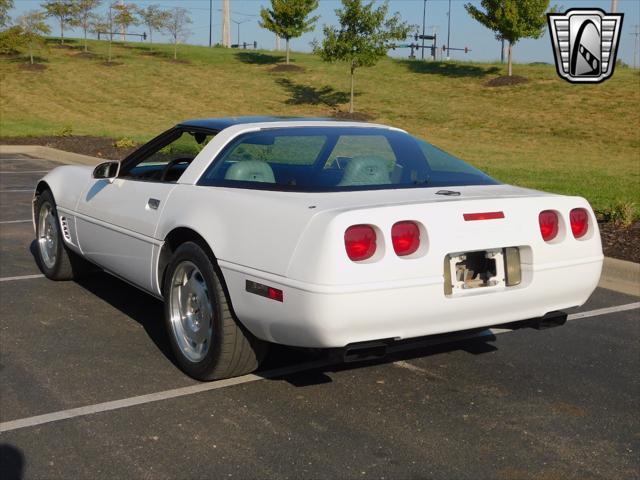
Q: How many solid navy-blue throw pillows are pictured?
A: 0